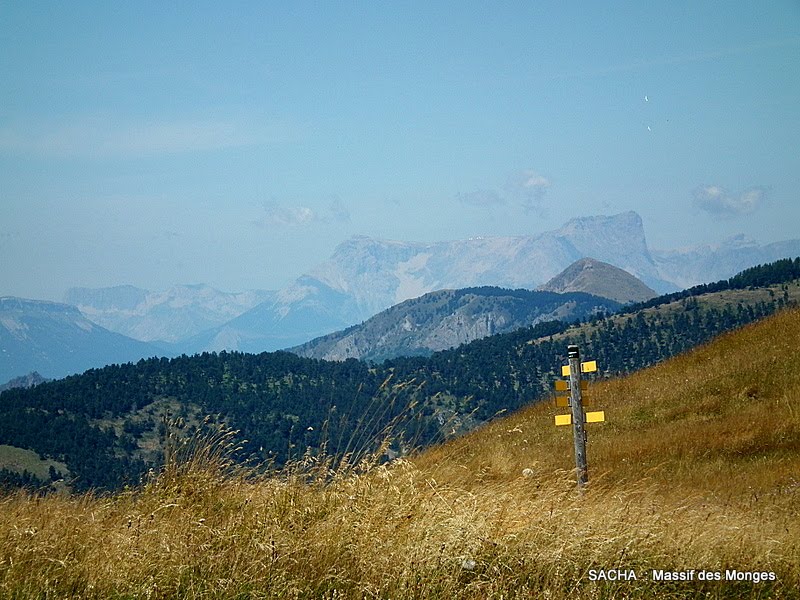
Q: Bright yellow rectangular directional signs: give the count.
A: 4